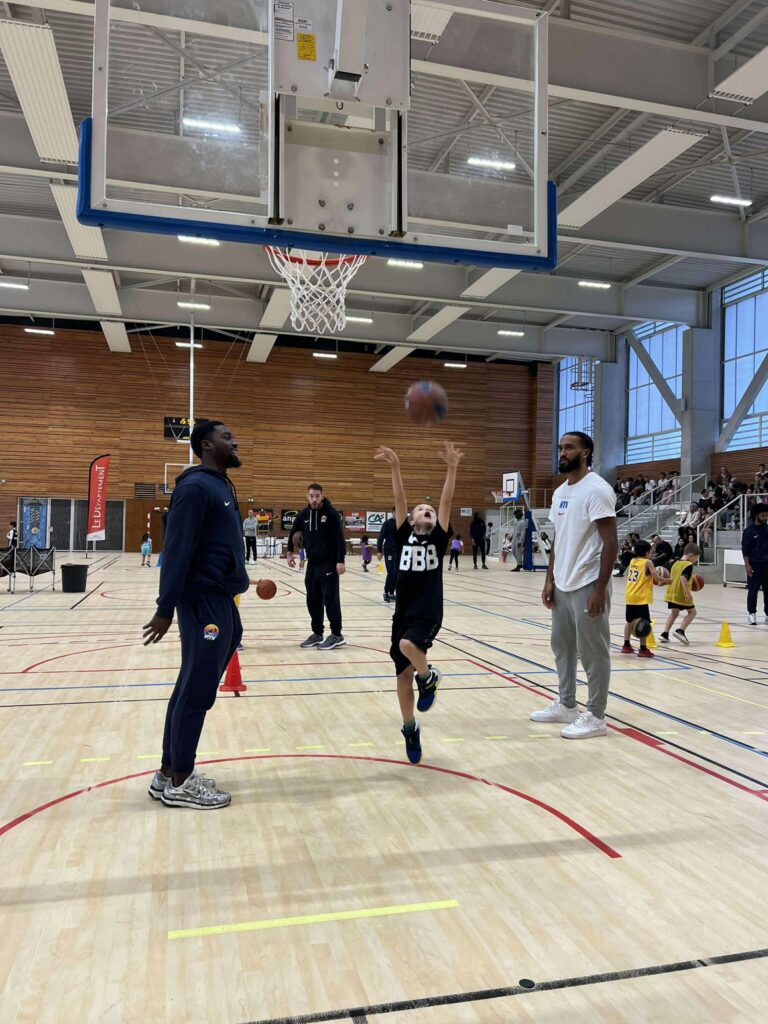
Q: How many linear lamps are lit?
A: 14